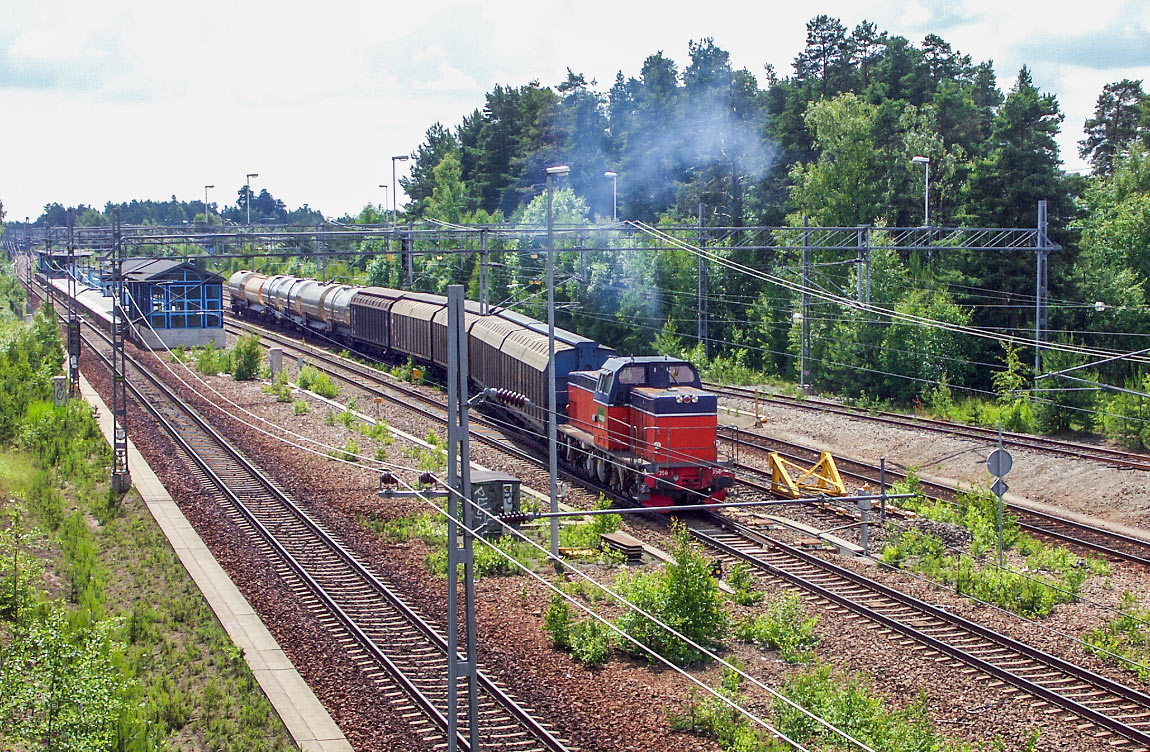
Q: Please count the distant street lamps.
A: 7